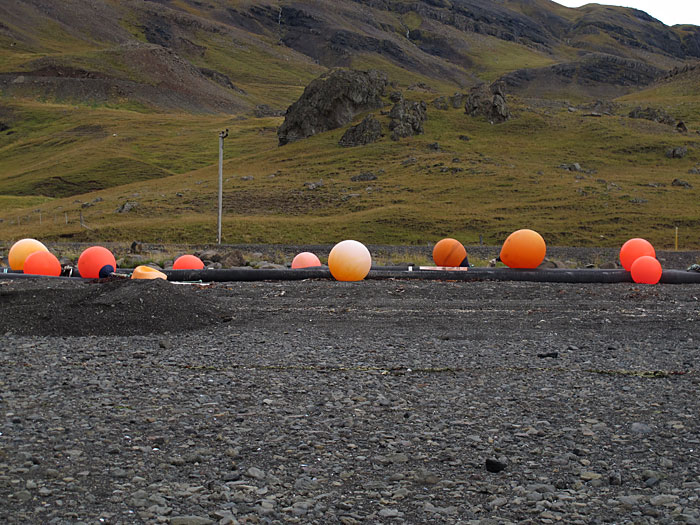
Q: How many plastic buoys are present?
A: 11